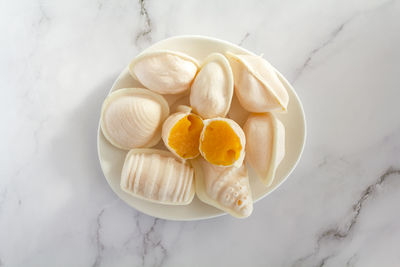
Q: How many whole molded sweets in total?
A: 7